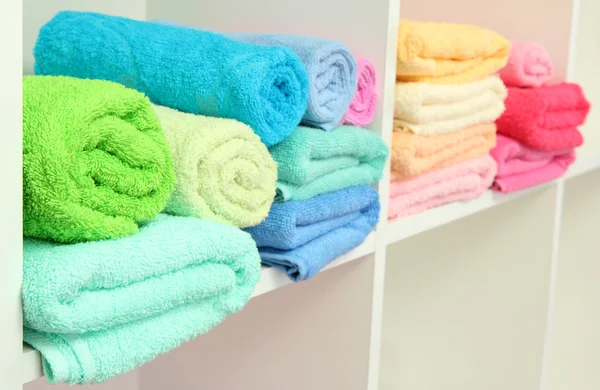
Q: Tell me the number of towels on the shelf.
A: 15